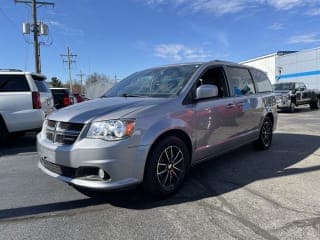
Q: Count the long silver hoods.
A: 1